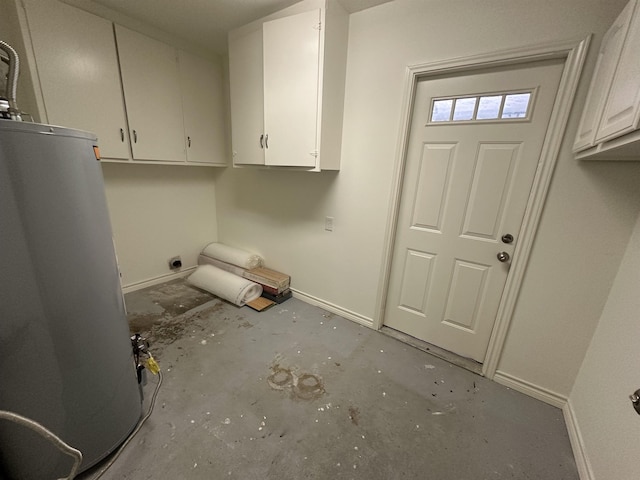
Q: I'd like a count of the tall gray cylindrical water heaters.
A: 1